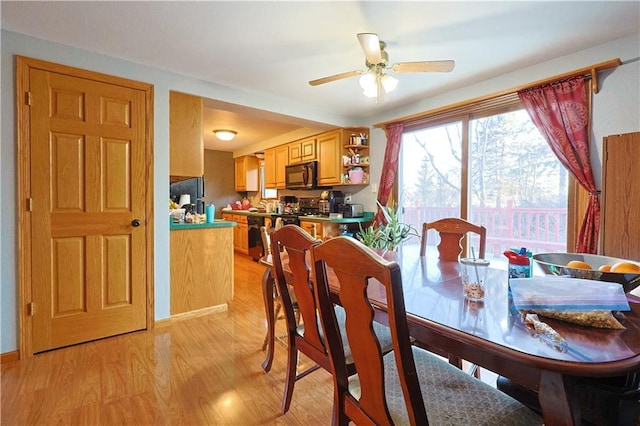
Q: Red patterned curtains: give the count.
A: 2